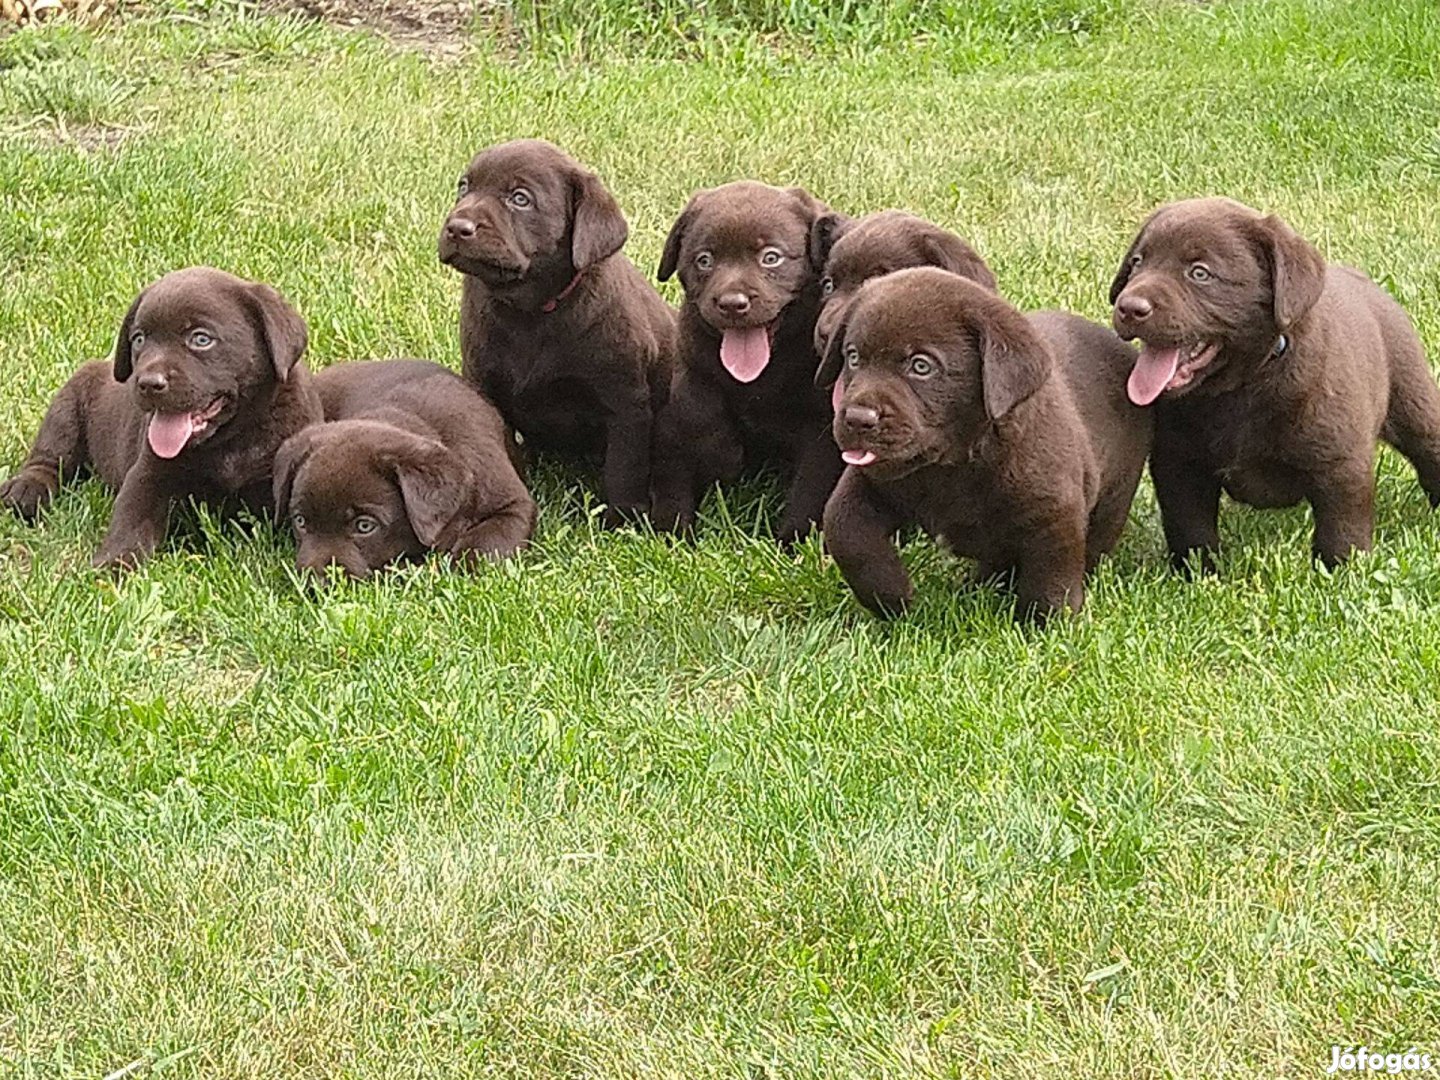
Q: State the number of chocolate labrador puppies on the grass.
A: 7